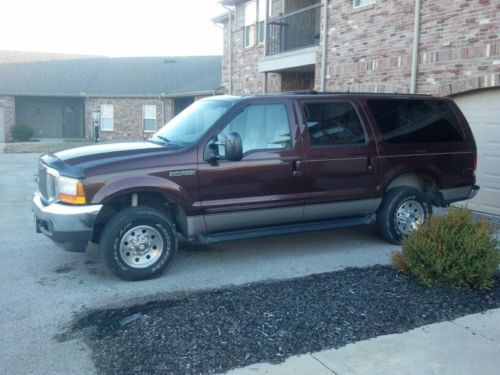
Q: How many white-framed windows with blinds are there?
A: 2